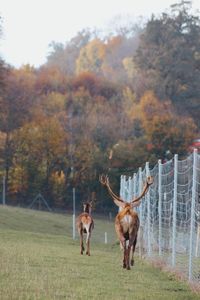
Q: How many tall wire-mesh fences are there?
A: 1